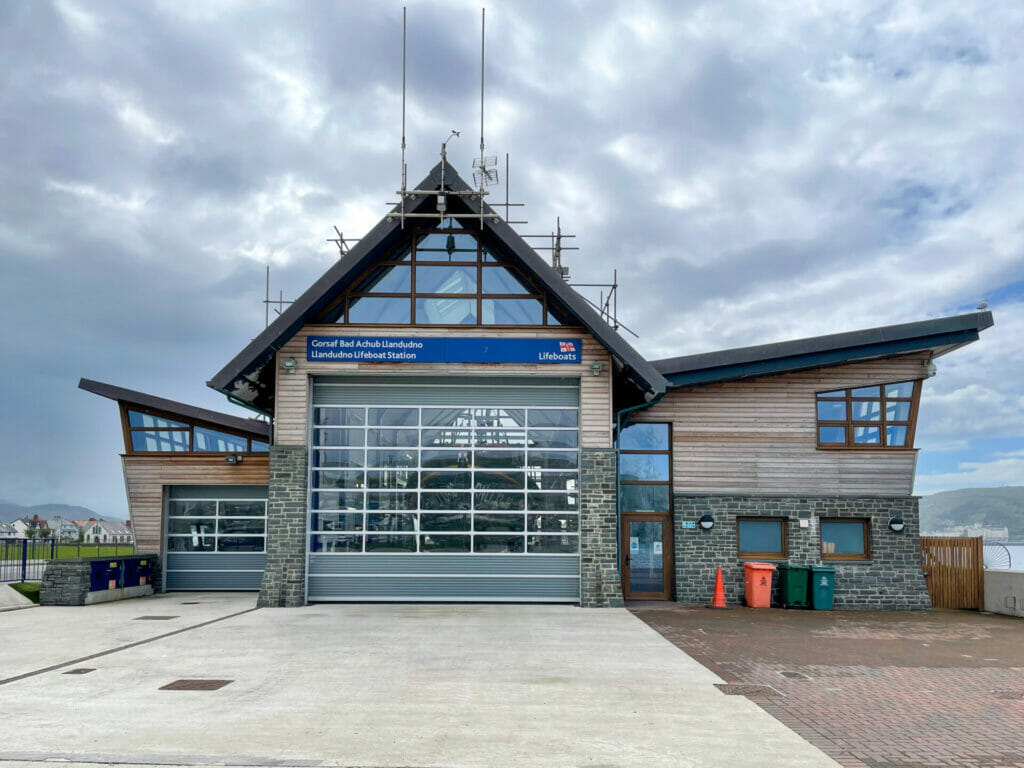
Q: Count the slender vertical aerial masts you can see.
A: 2